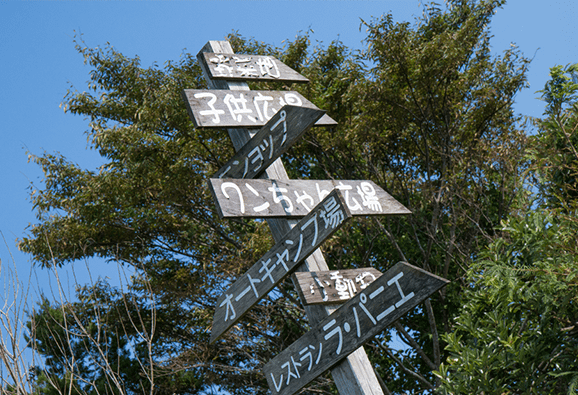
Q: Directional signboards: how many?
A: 7